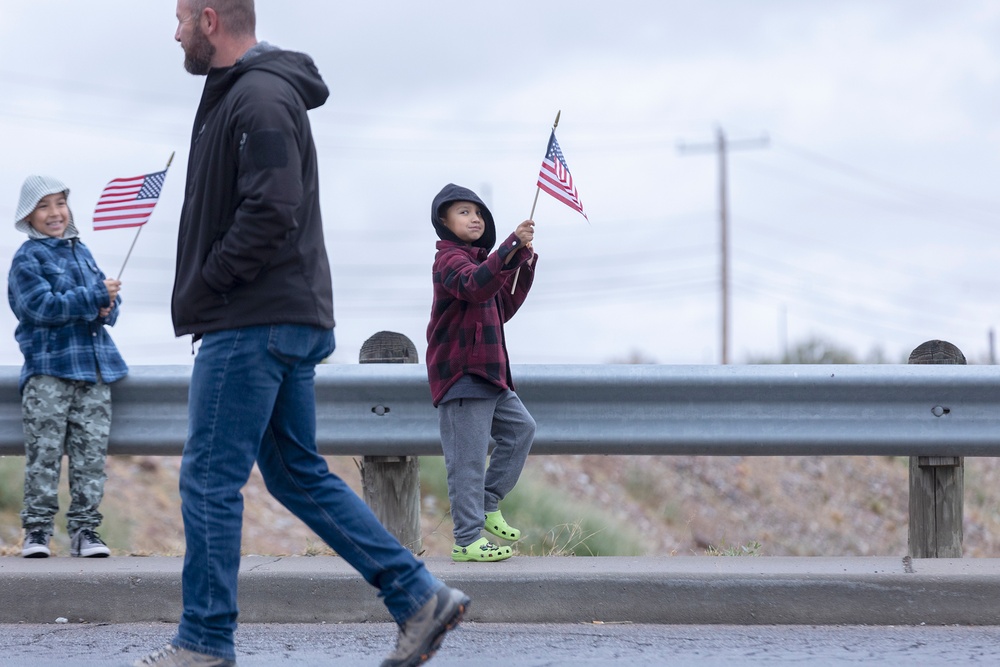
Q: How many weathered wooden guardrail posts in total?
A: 2